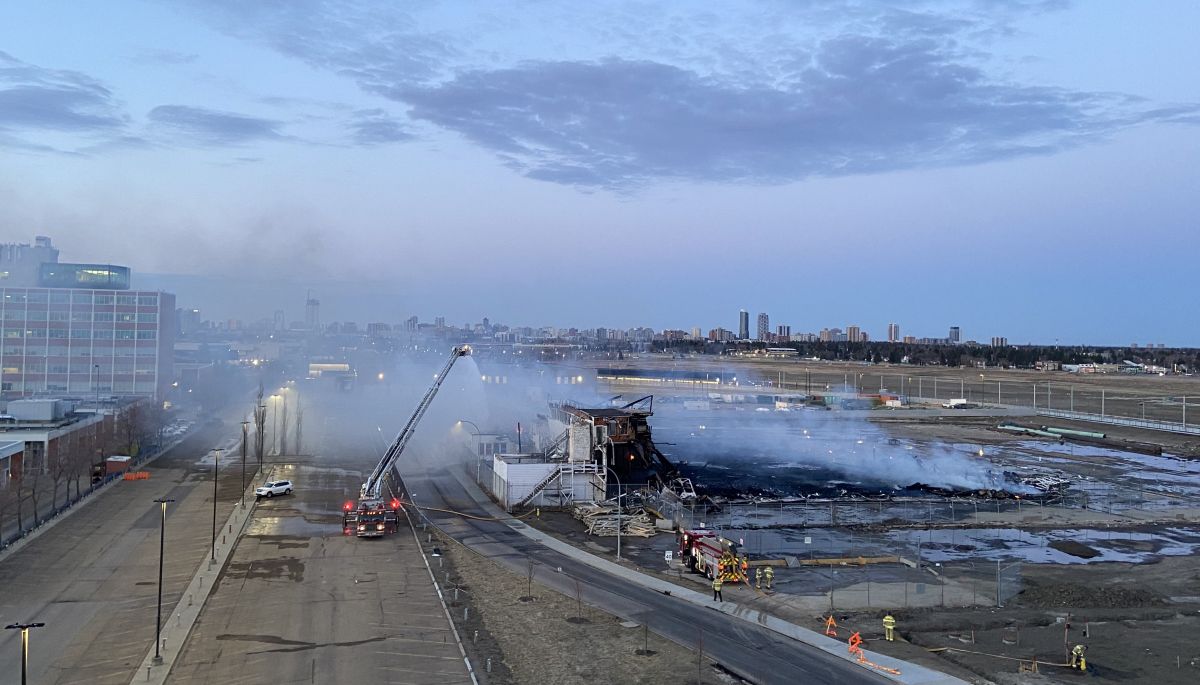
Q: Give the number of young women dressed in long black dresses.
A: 0